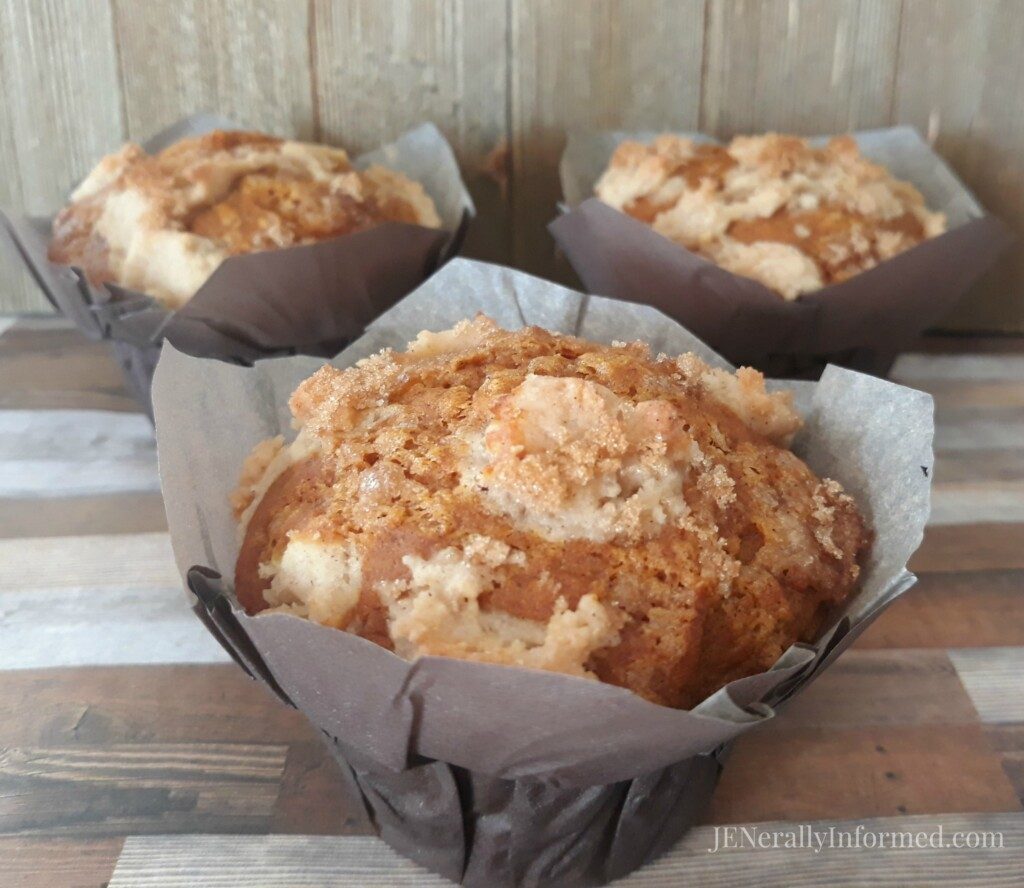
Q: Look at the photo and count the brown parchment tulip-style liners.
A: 3